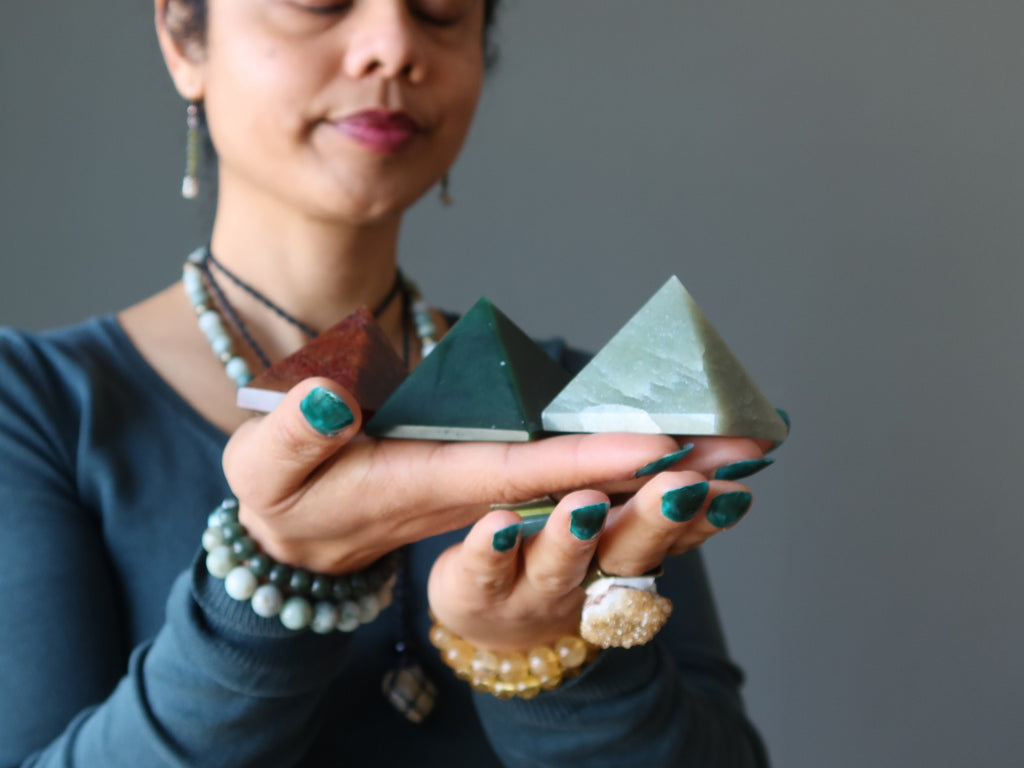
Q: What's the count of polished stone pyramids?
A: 3